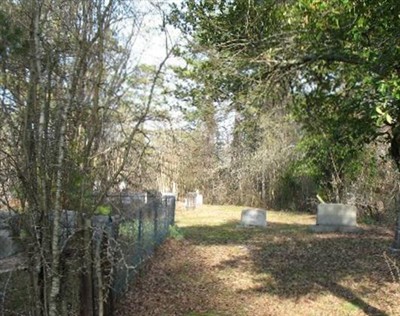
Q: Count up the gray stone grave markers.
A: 2